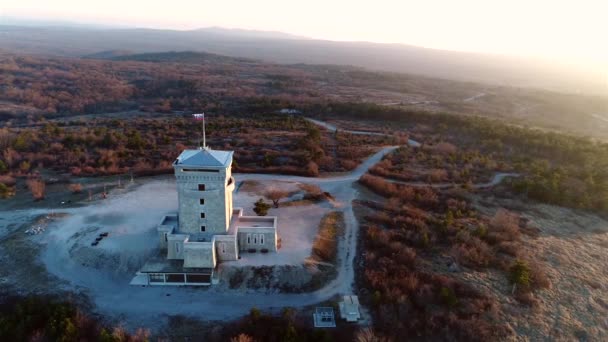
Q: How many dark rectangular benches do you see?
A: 3